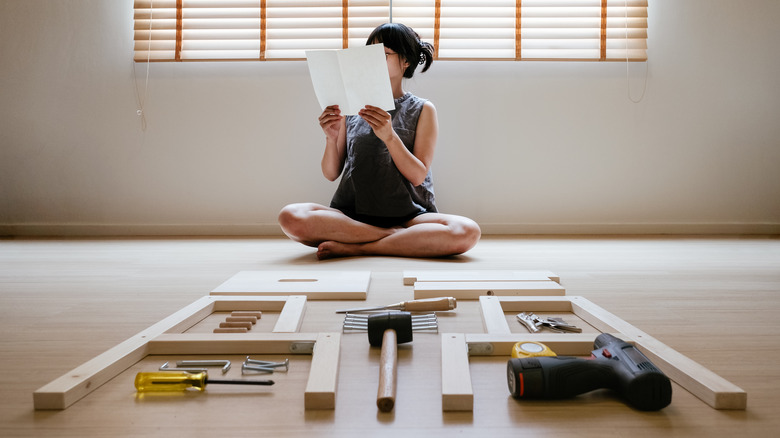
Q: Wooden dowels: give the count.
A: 4